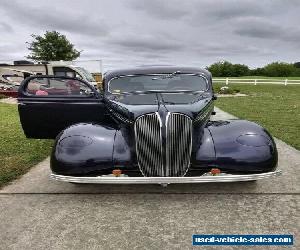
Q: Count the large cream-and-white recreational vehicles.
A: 1